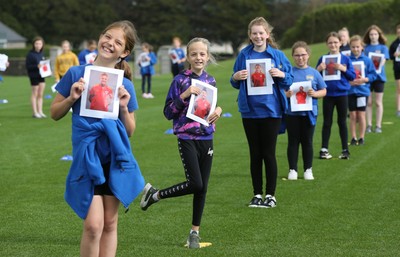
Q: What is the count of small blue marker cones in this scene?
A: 5